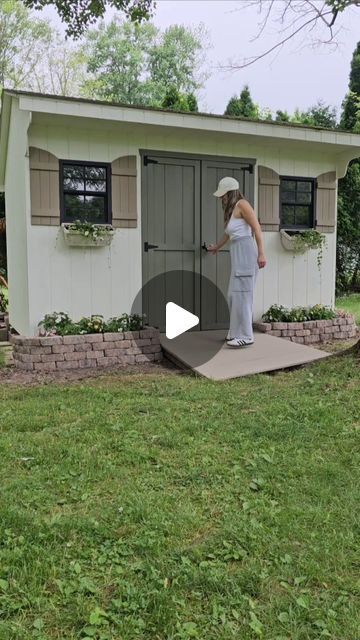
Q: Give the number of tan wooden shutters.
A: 4